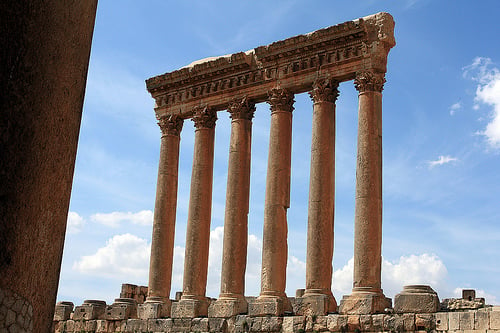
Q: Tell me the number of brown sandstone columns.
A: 6